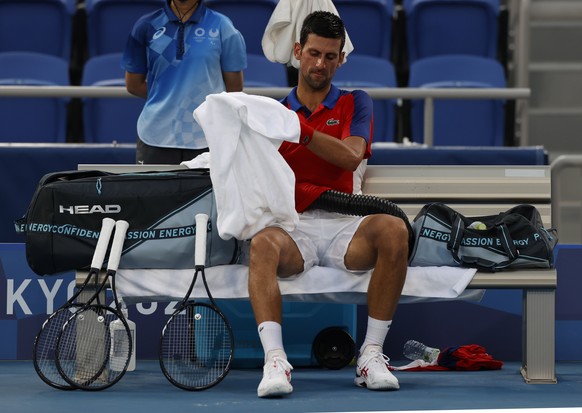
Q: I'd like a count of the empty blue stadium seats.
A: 10